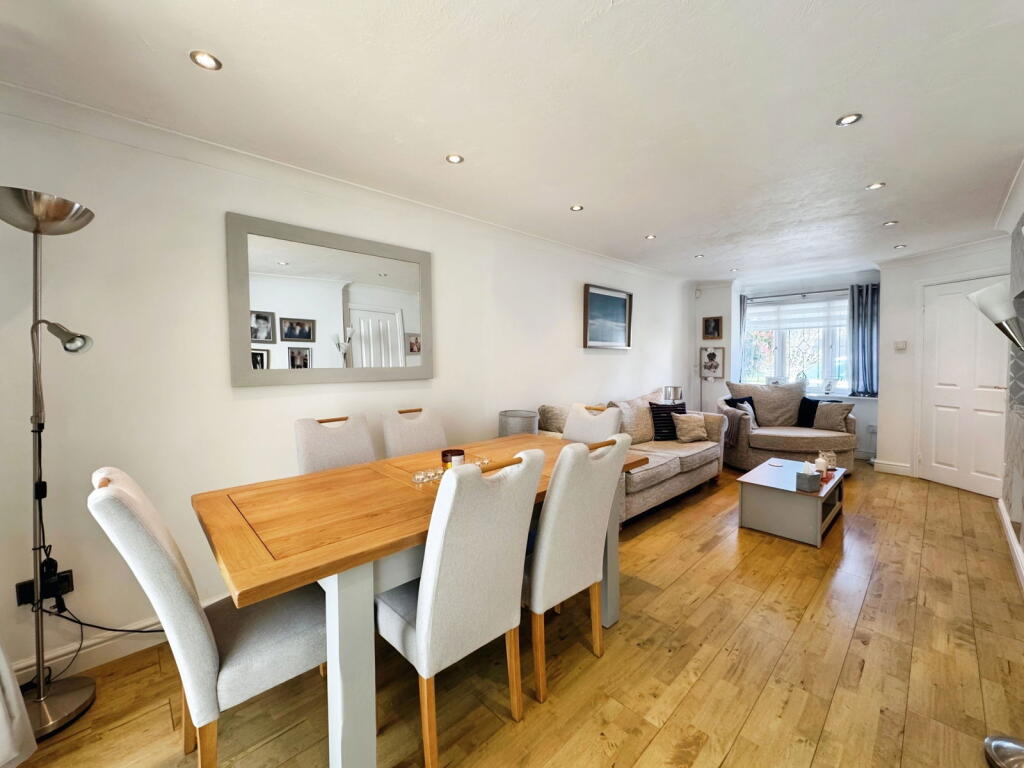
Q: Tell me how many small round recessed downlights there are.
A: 10